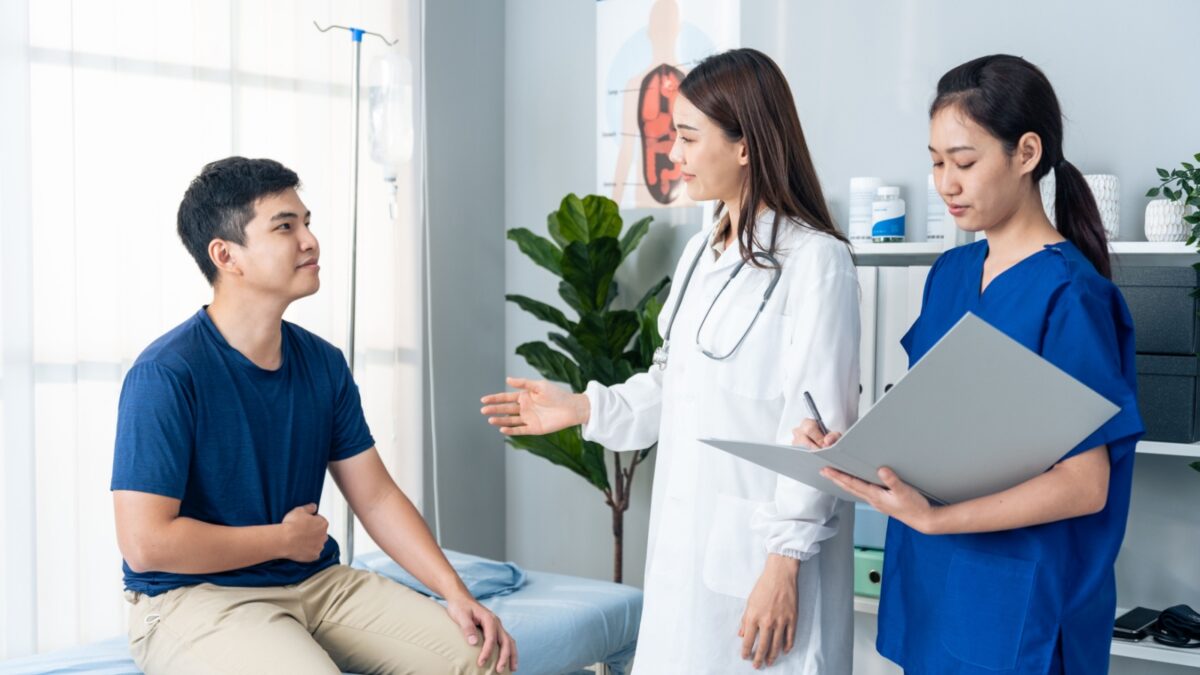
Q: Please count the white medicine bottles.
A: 3